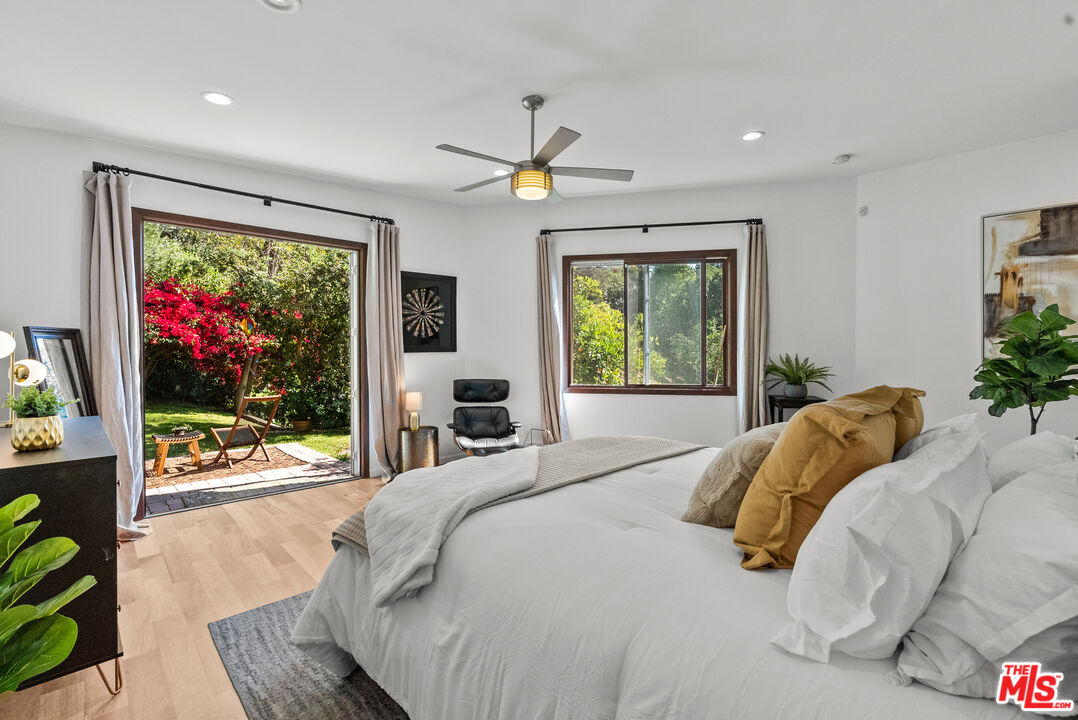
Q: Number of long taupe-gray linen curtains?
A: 4